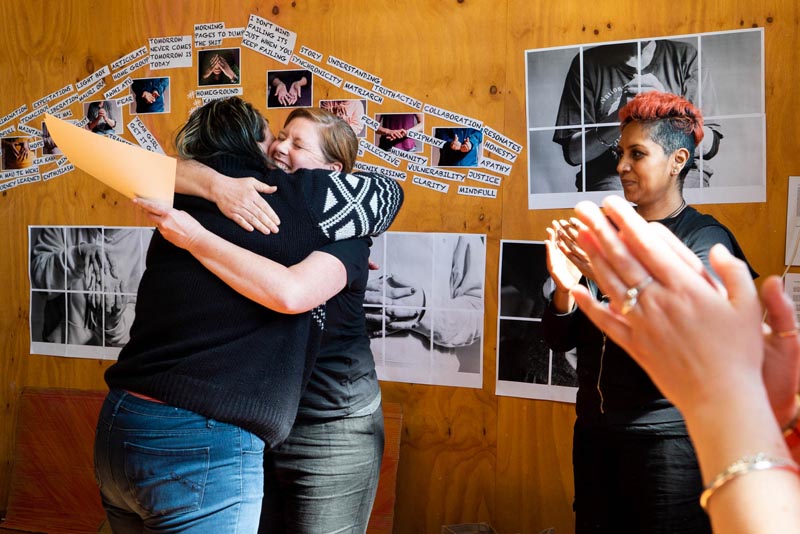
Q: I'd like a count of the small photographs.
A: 9